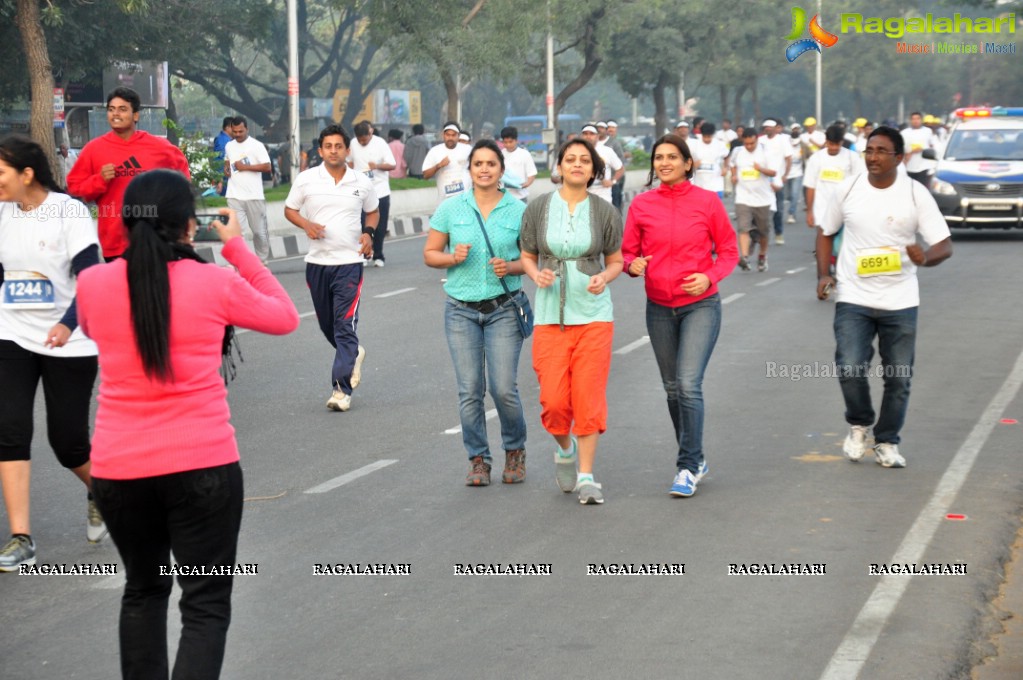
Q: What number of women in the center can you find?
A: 3